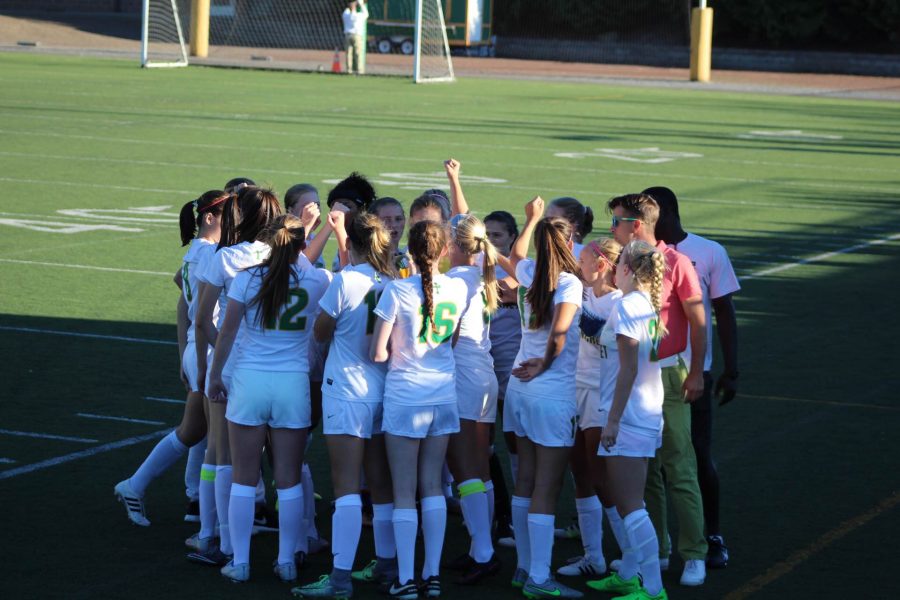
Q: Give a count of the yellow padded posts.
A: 2